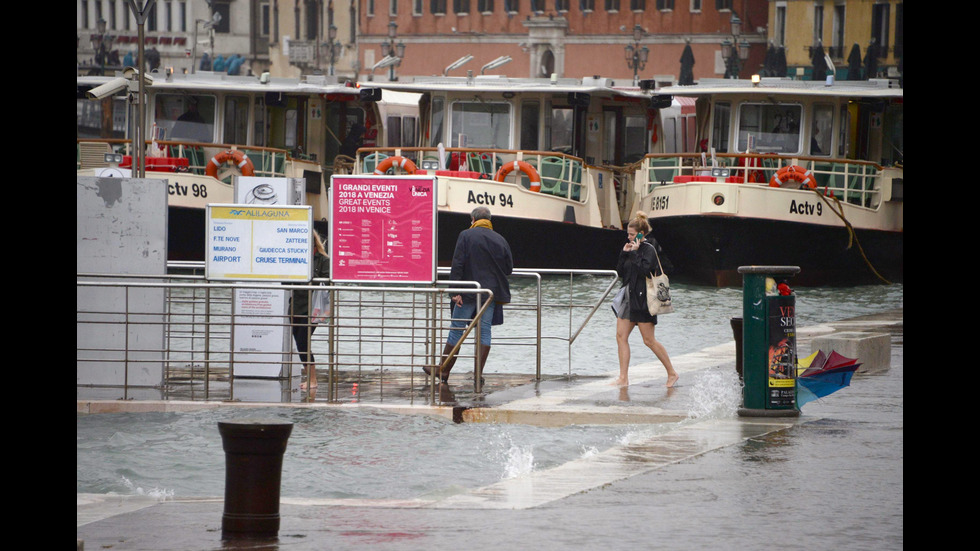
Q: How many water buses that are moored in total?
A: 3